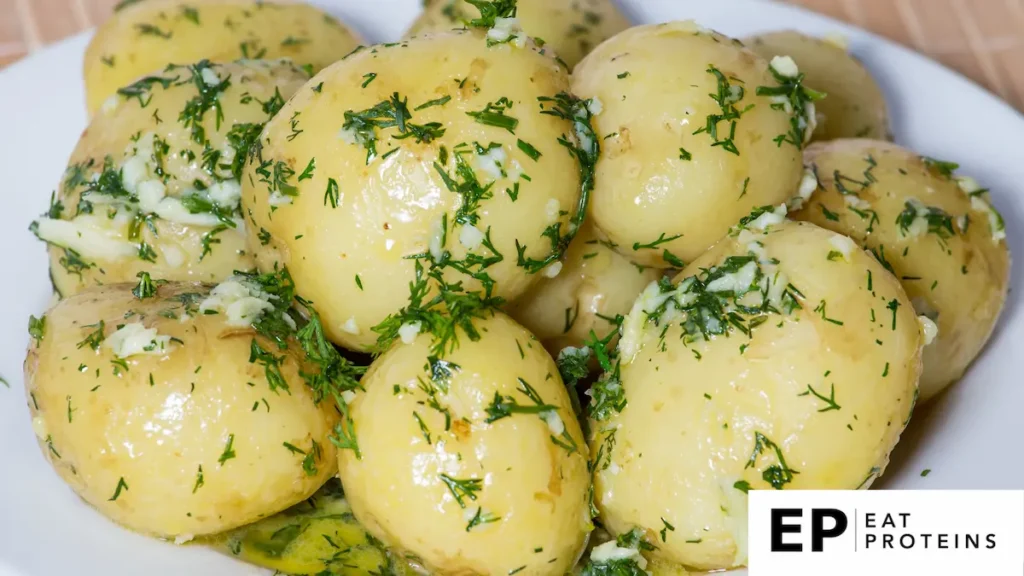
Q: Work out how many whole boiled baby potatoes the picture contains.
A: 11